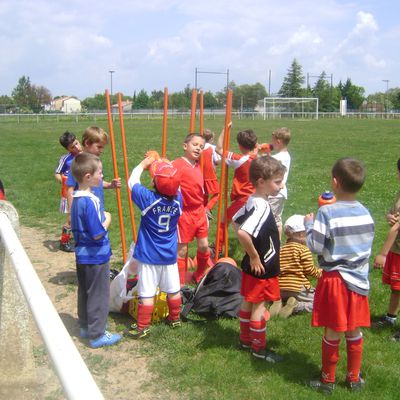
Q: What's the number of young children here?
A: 12